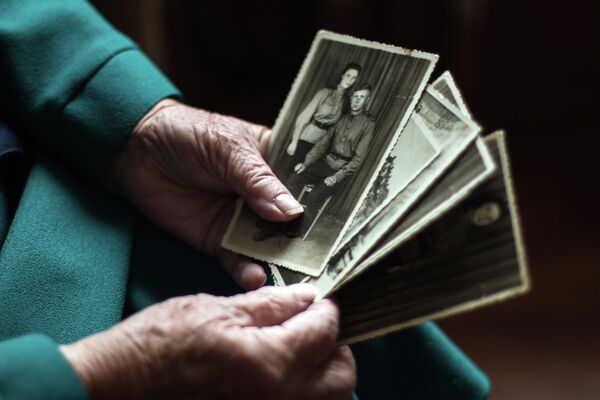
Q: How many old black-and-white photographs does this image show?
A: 5